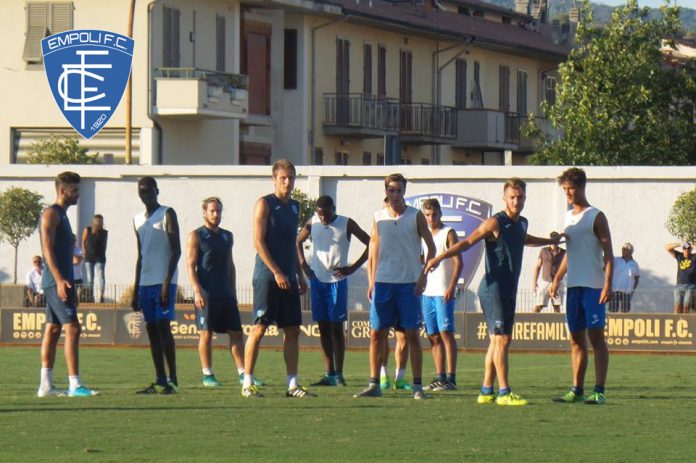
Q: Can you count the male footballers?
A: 10